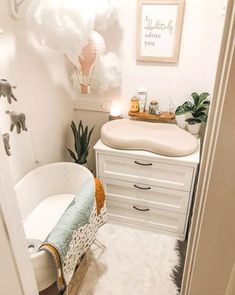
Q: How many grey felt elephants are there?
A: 3